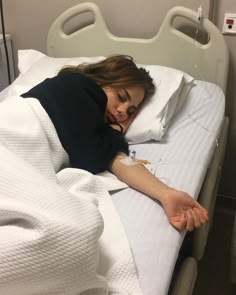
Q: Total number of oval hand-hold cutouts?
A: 2